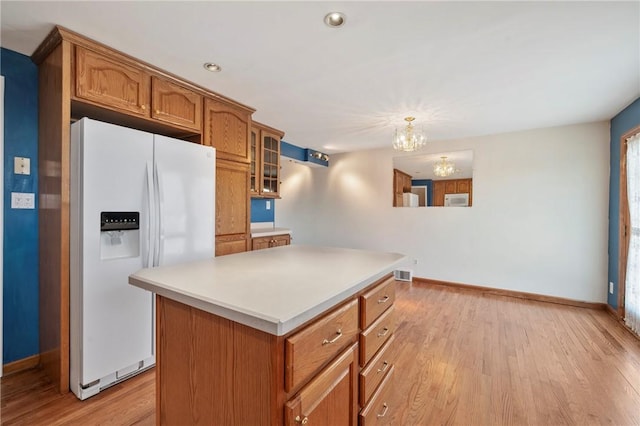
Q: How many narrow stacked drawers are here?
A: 4